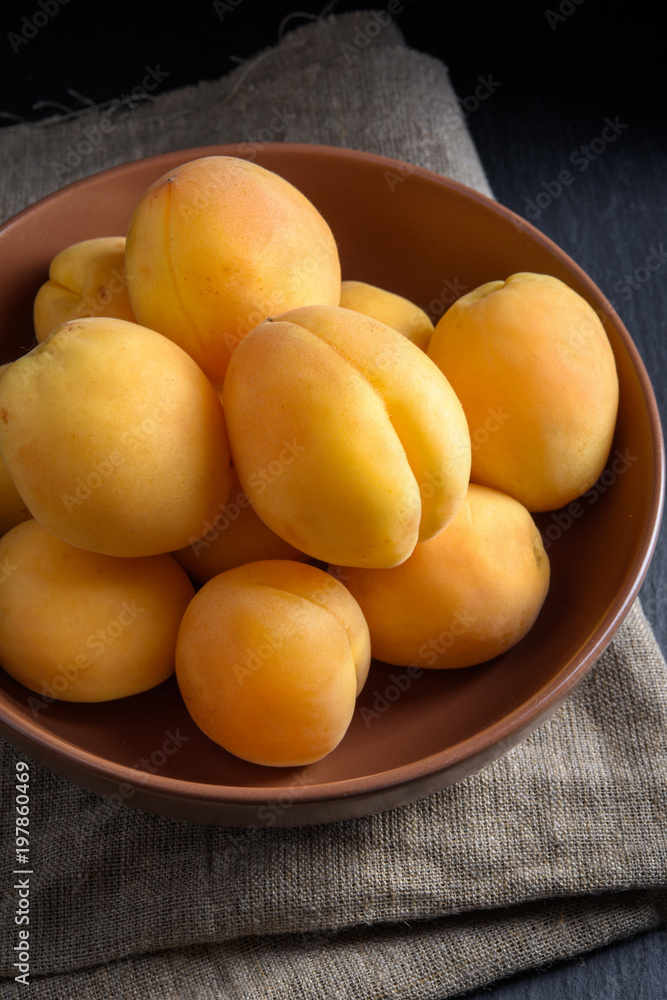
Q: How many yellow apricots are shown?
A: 11